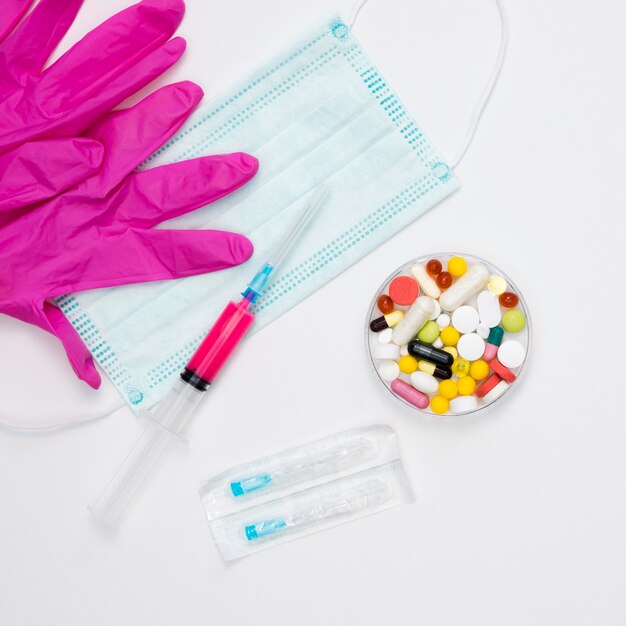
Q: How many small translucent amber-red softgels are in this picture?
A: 4